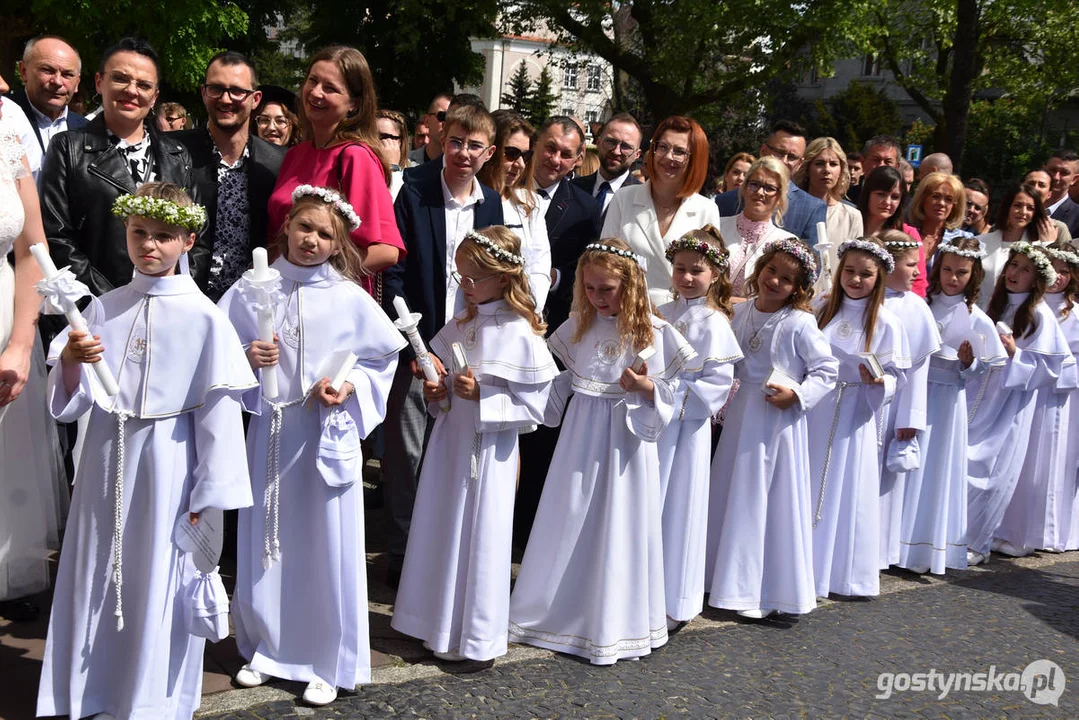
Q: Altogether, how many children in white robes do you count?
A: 11